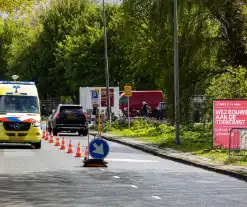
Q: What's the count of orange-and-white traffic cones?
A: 8